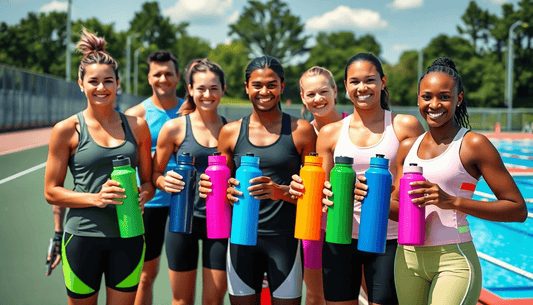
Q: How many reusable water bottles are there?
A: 8